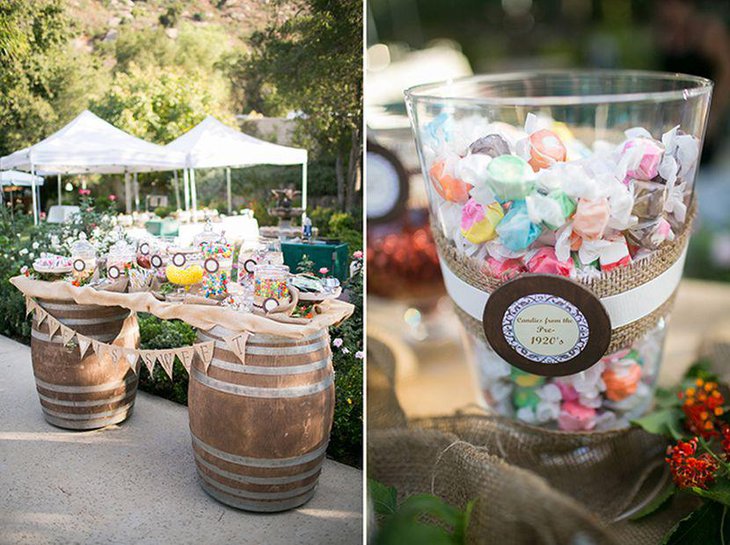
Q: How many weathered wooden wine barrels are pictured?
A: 2